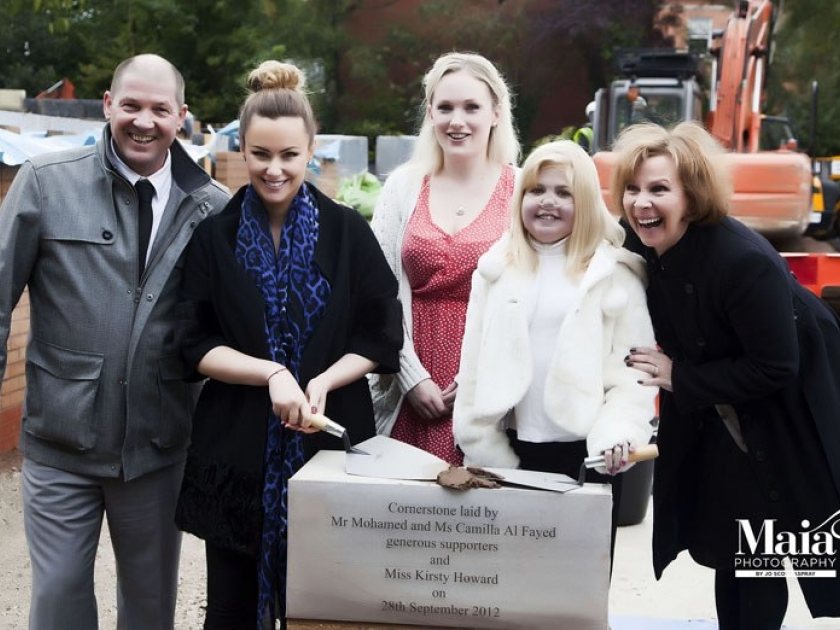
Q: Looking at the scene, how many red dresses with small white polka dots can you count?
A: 1